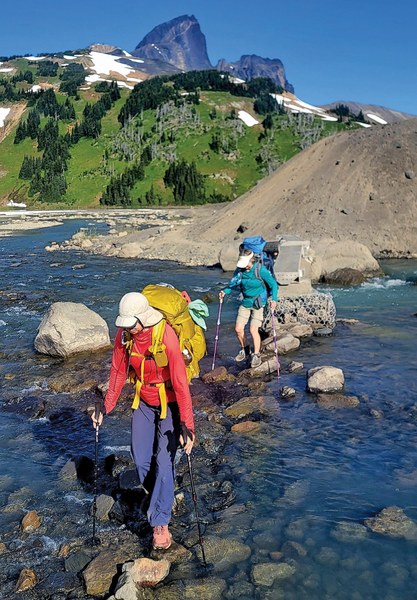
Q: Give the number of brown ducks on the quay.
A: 0